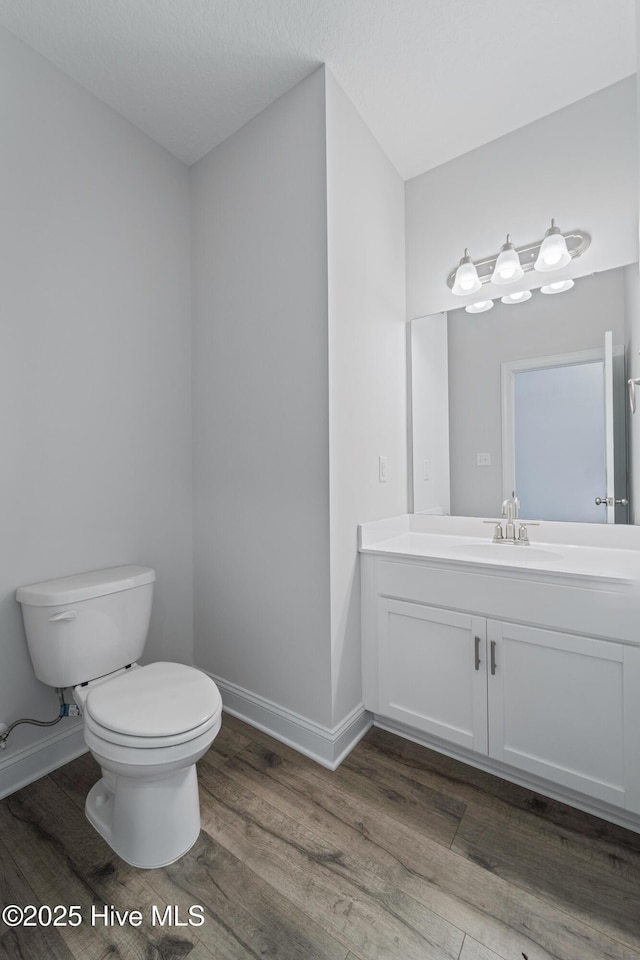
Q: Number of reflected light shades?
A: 3